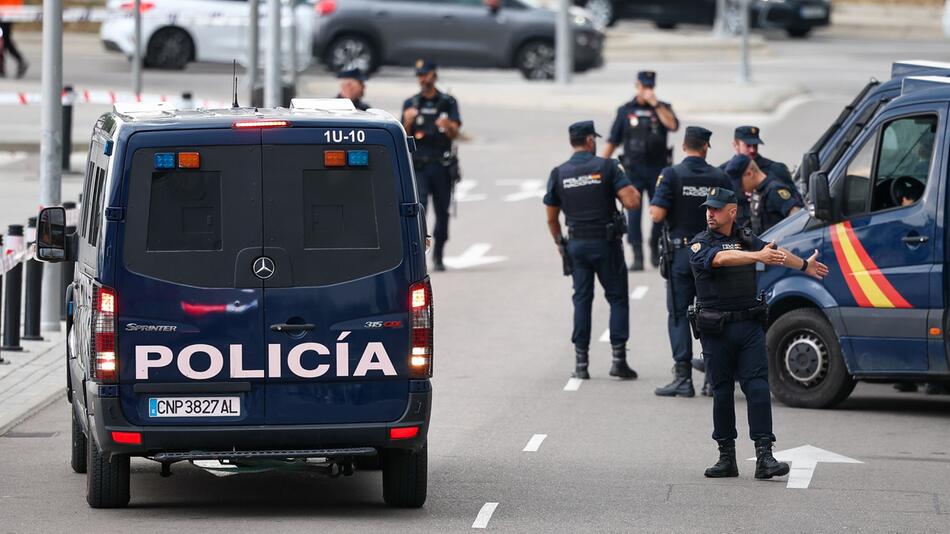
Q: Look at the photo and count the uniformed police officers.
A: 8